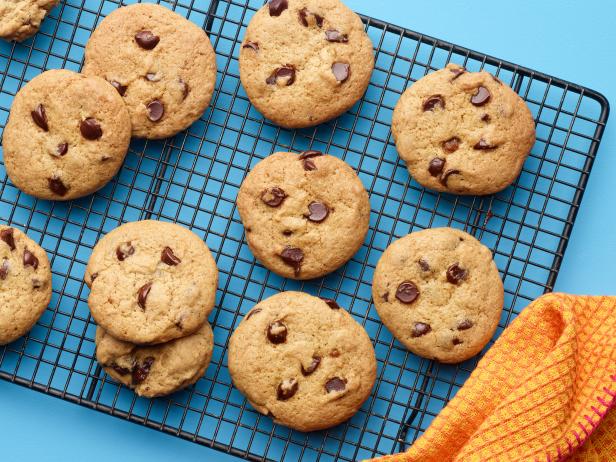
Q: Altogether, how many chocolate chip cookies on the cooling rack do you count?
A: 11